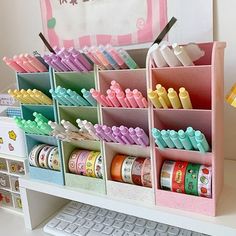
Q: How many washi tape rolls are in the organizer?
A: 15